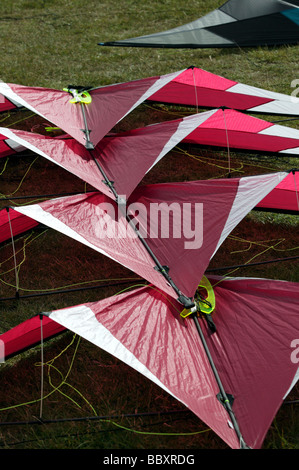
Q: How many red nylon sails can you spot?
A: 4